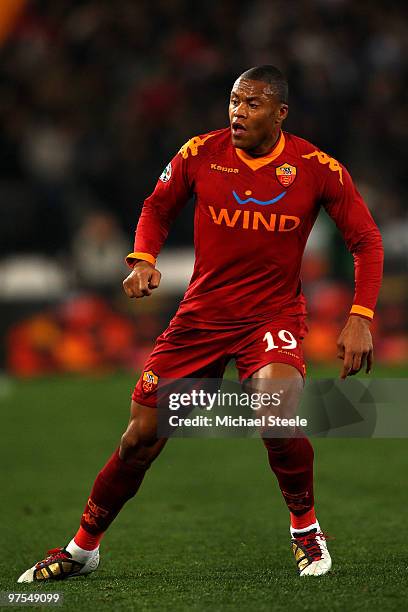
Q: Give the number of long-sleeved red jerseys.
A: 1